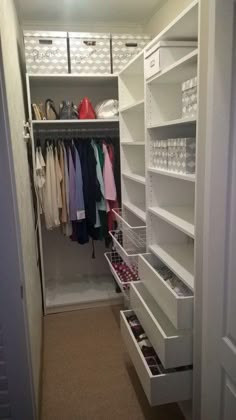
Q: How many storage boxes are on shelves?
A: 7